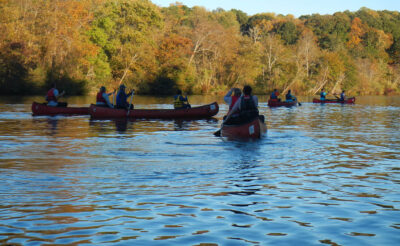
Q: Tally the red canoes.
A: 5